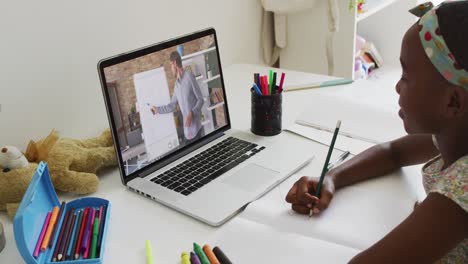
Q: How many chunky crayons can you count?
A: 5